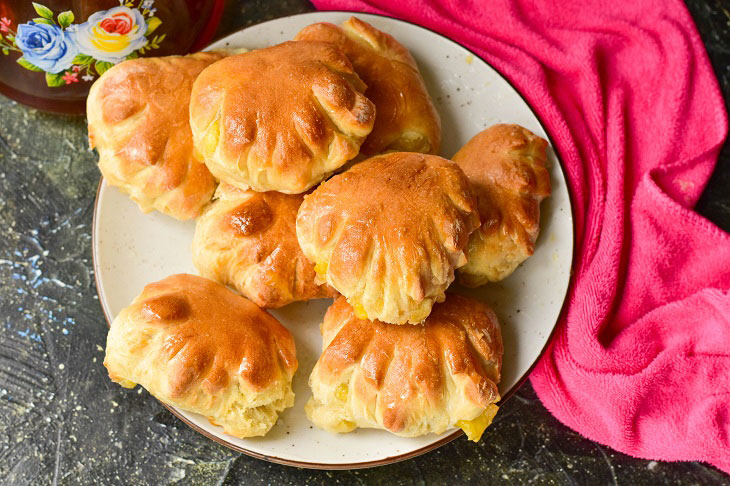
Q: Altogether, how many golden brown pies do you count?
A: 8